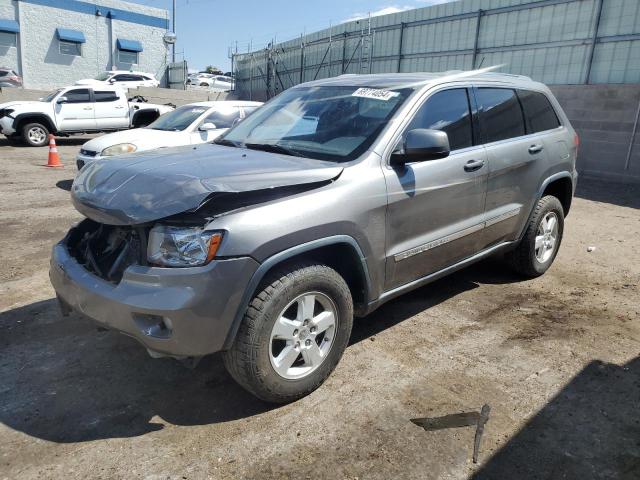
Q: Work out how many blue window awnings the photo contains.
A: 3